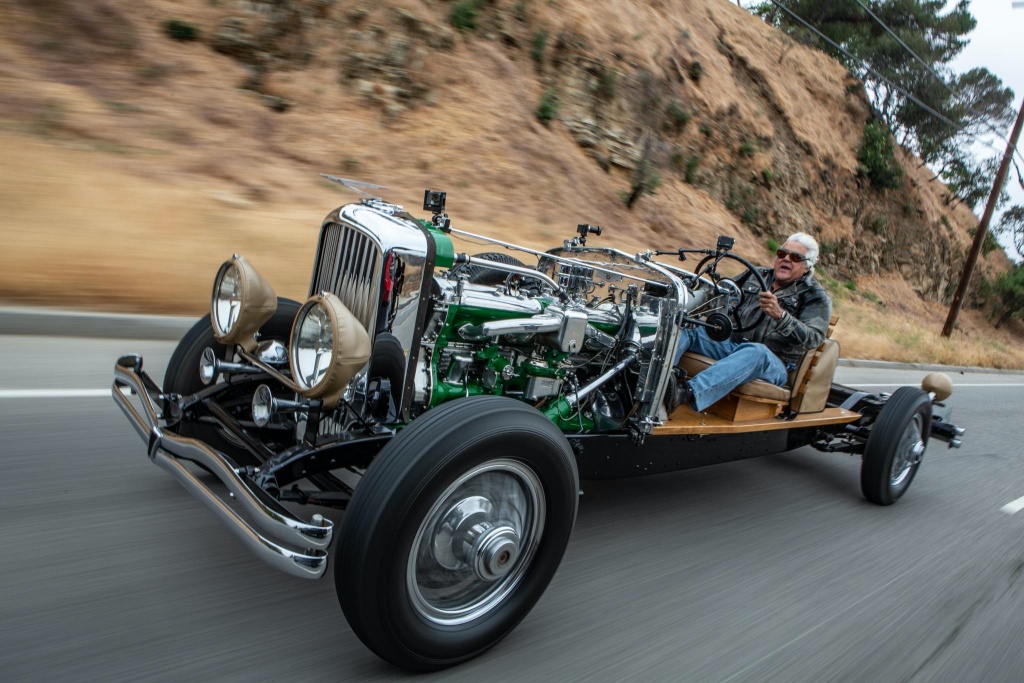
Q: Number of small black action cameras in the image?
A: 3